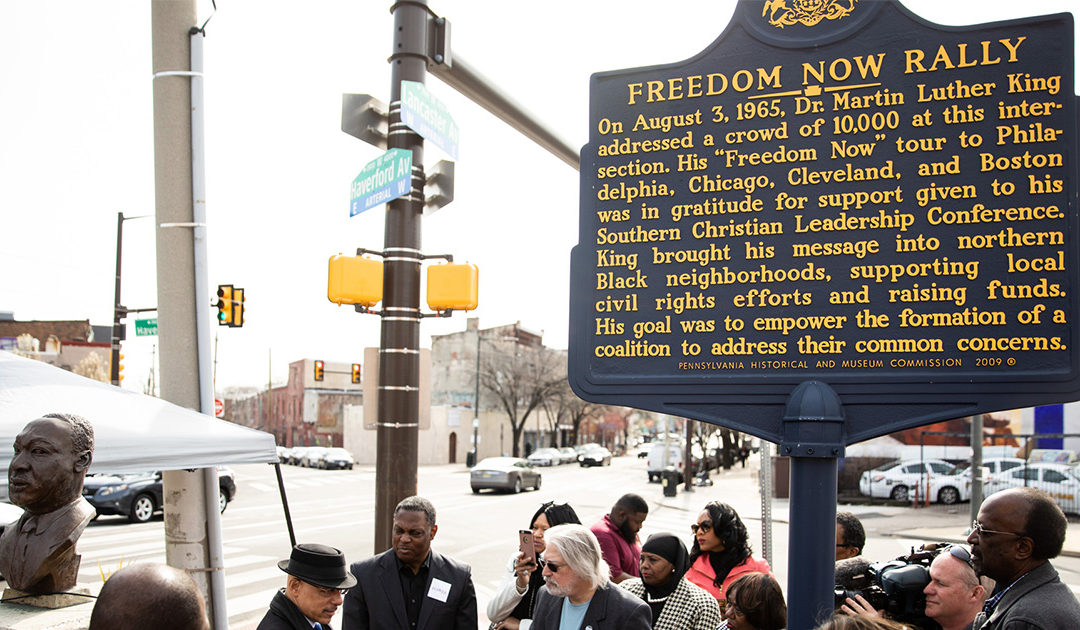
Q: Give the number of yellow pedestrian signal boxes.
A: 2